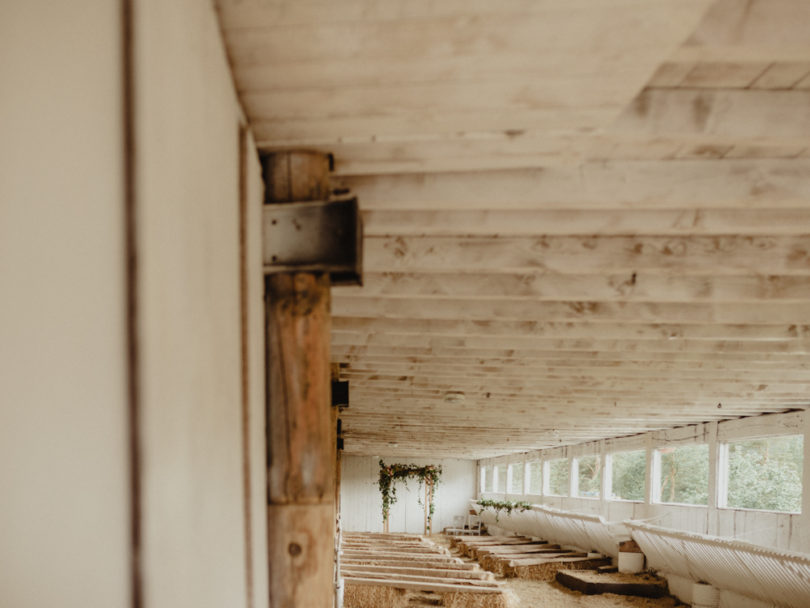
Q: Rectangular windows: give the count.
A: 9